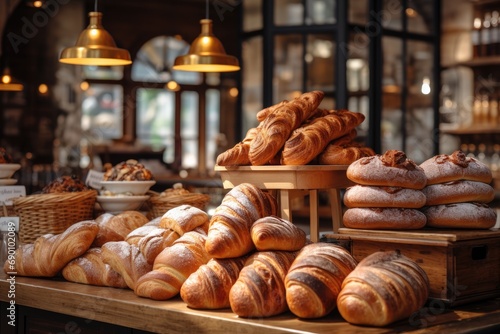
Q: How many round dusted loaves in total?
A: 6